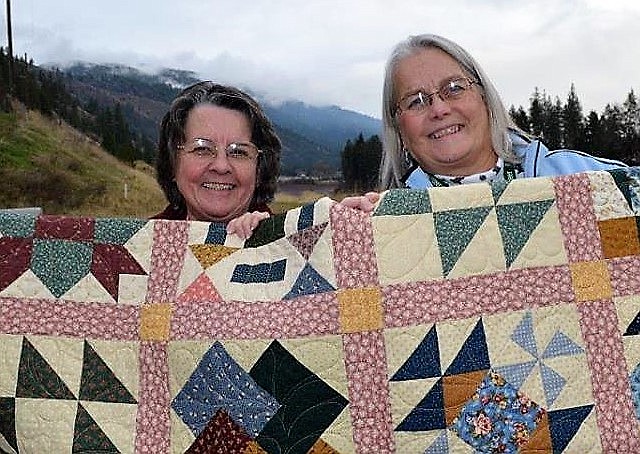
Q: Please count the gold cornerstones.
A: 3